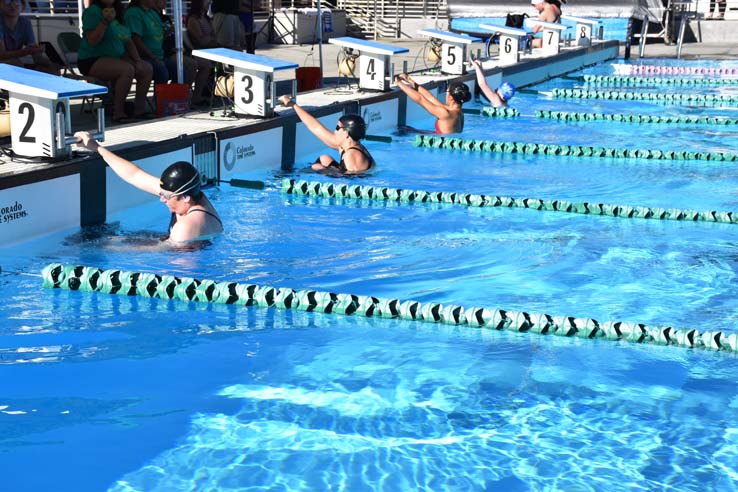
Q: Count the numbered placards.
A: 7